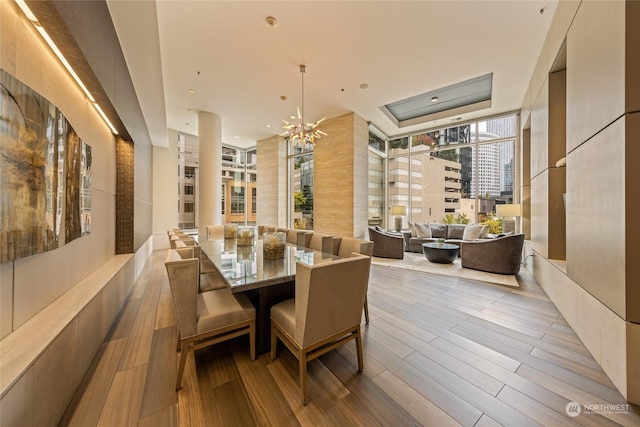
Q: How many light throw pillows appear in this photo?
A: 4